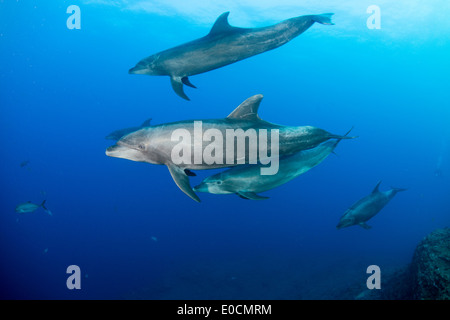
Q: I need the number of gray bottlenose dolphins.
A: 5